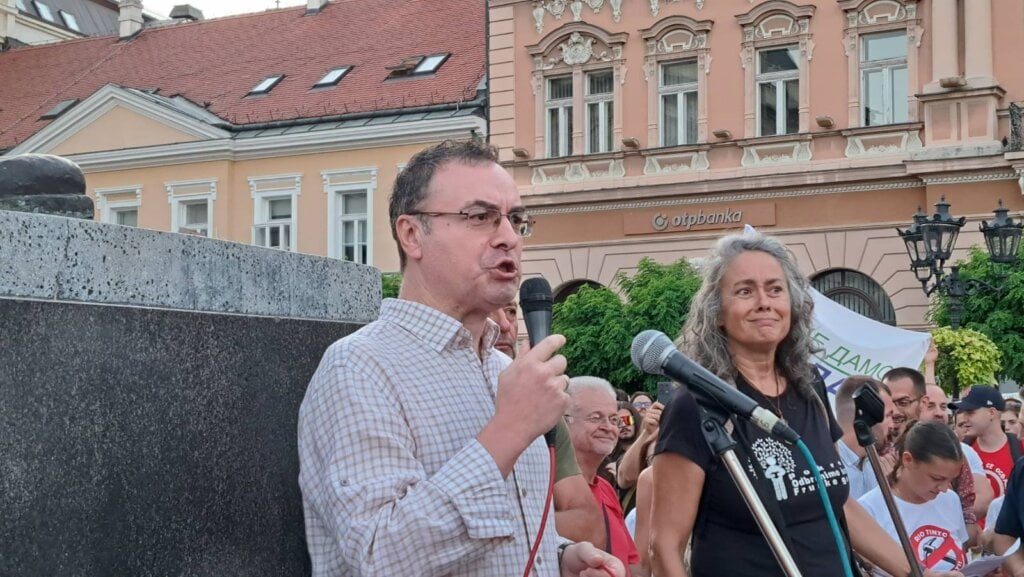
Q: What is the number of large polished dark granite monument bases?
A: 1